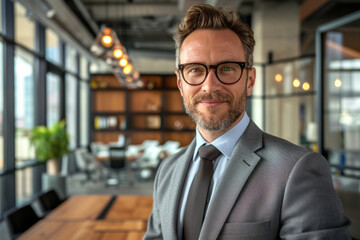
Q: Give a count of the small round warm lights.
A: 8